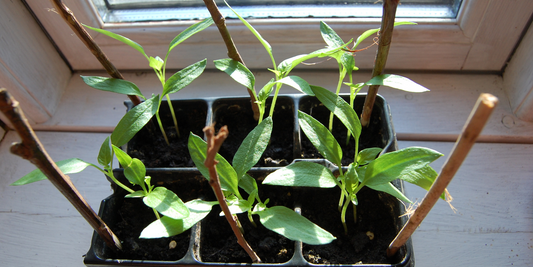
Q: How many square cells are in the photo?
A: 6